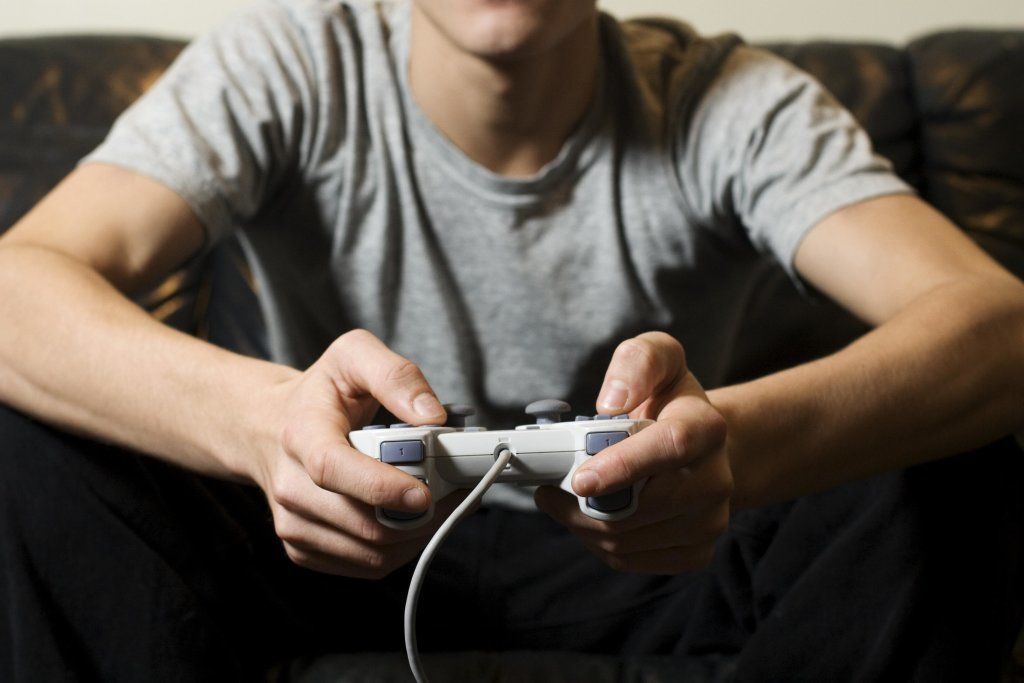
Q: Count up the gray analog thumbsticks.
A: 2